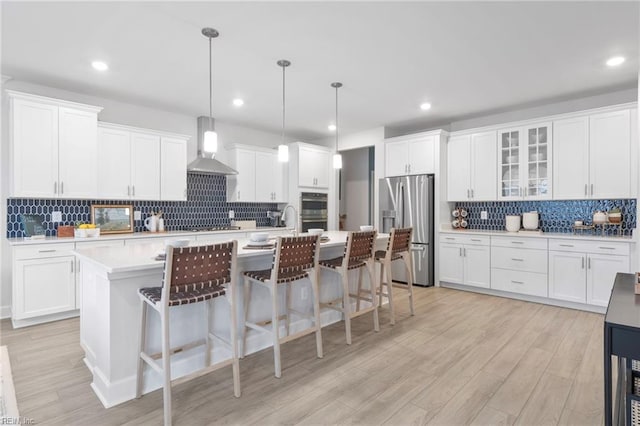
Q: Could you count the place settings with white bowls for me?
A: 4